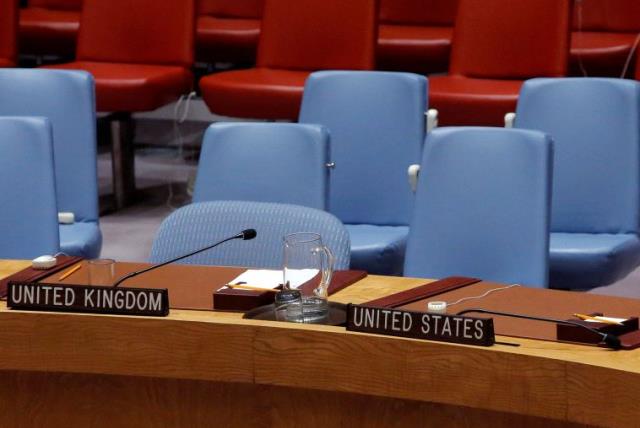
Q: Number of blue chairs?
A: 7